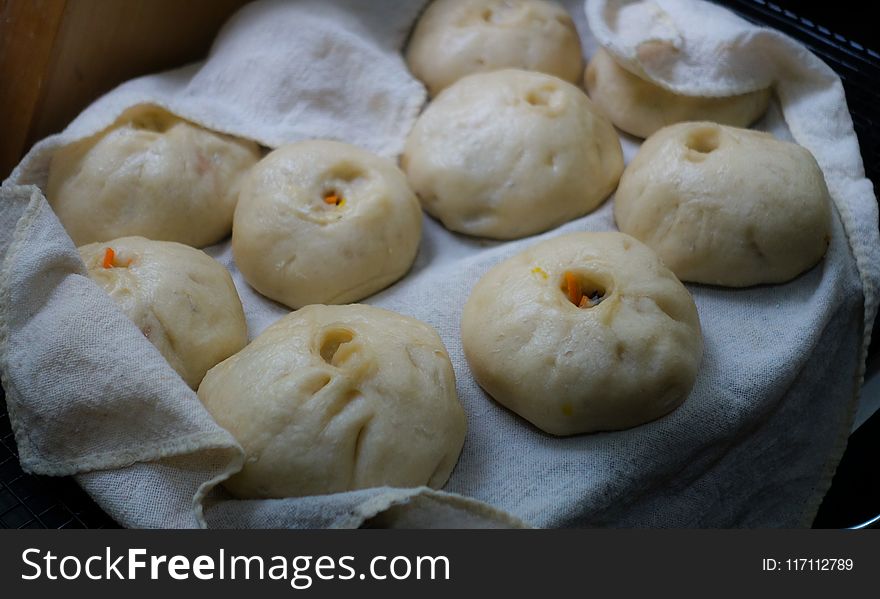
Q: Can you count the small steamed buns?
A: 9